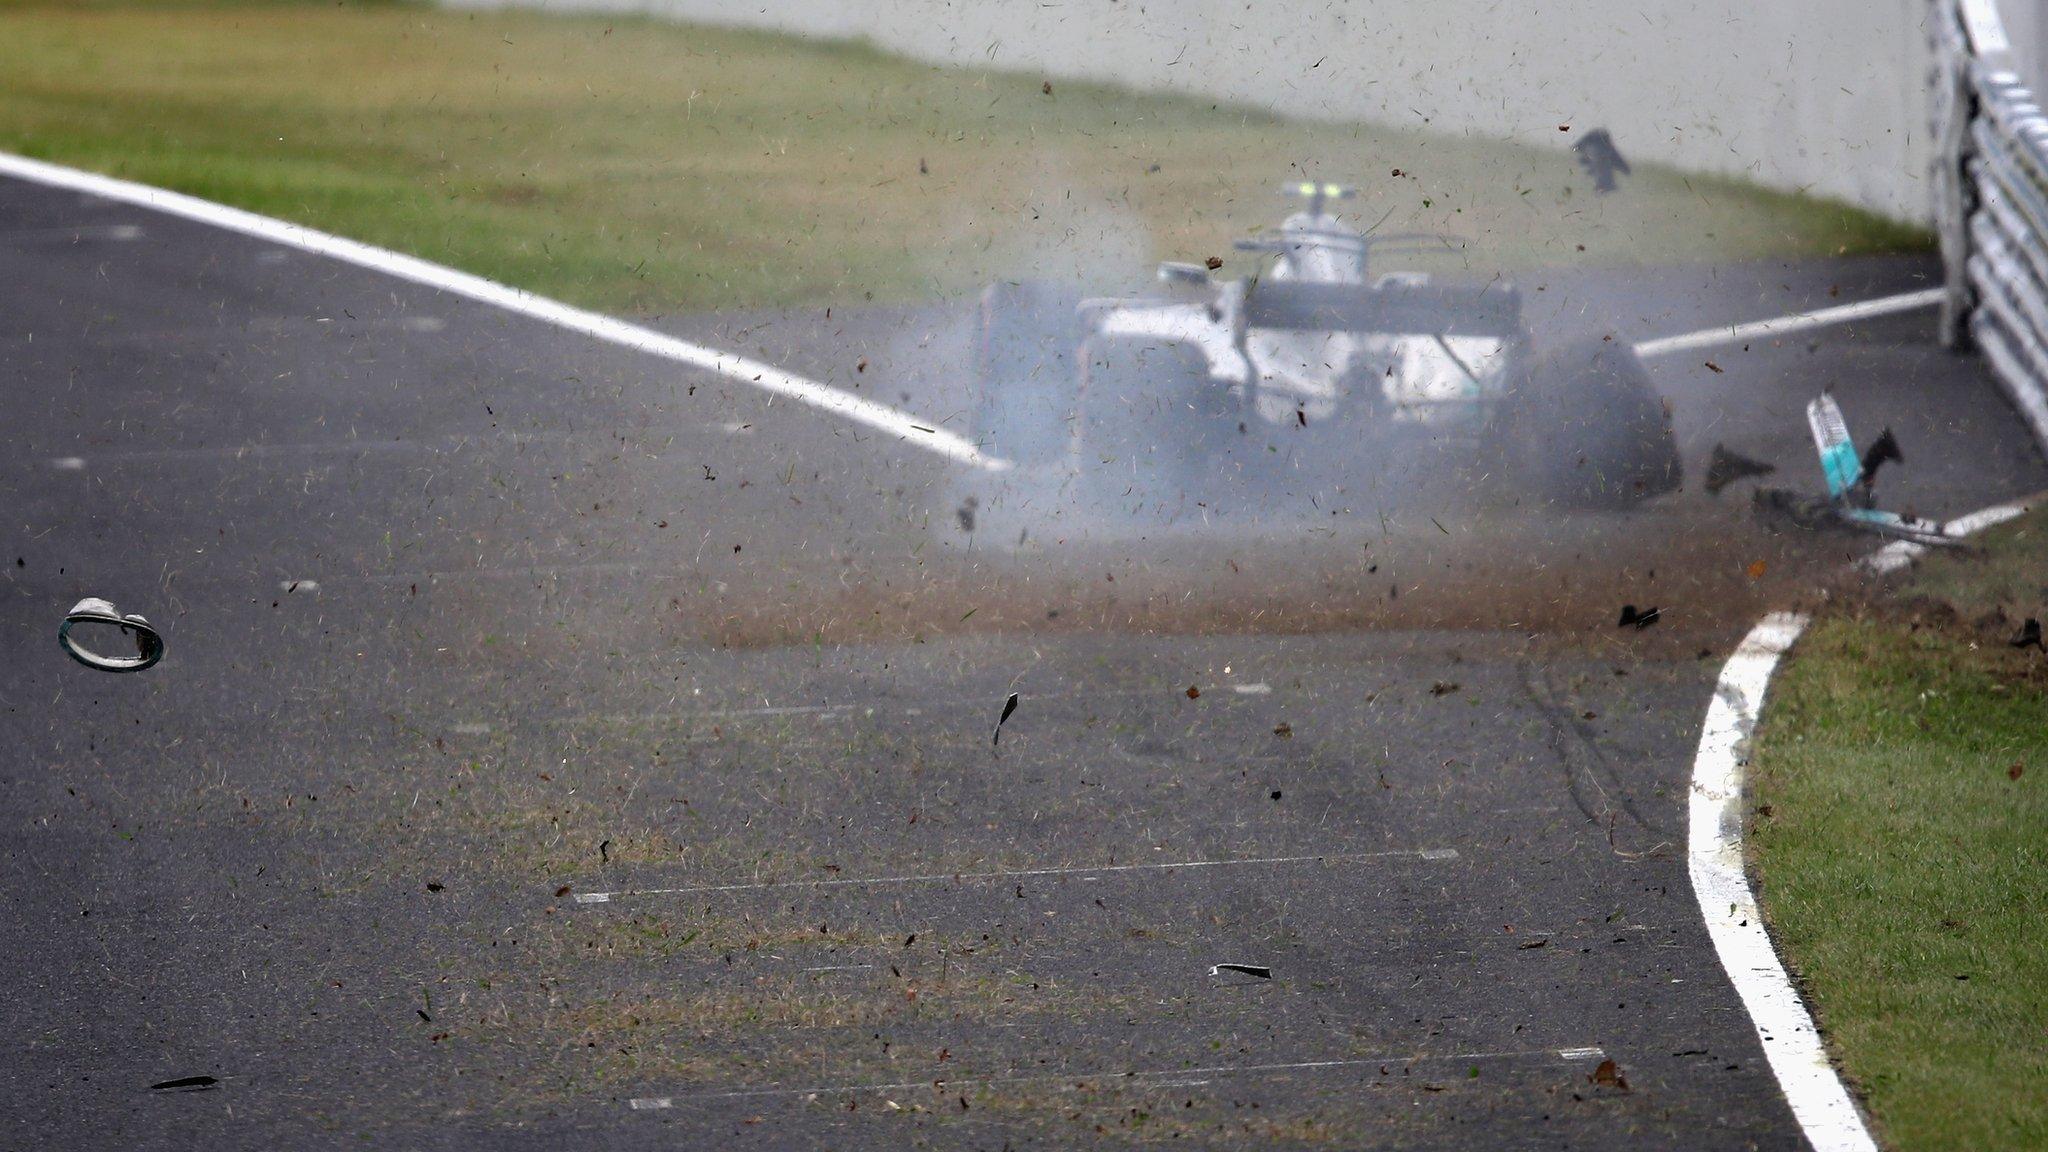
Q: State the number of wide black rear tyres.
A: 2